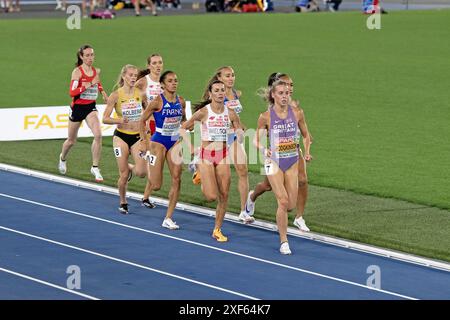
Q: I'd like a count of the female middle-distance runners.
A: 8